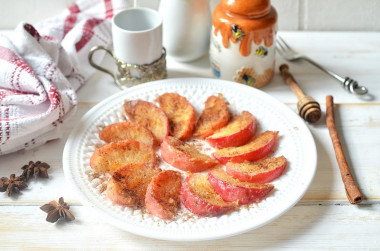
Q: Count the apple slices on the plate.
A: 13